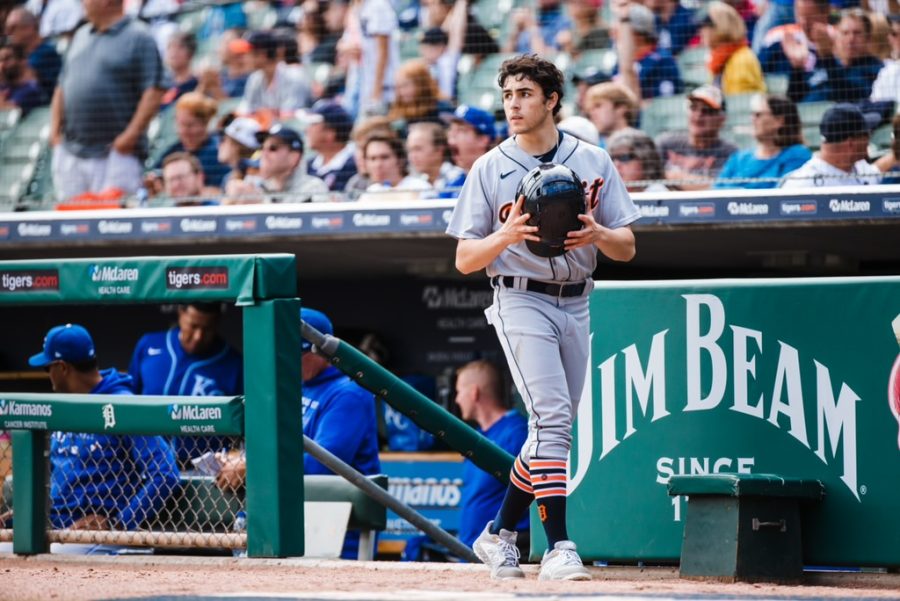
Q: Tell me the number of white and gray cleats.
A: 2